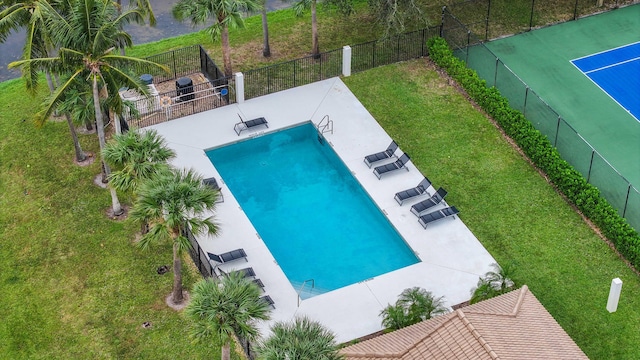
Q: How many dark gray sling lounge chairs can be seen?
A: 11